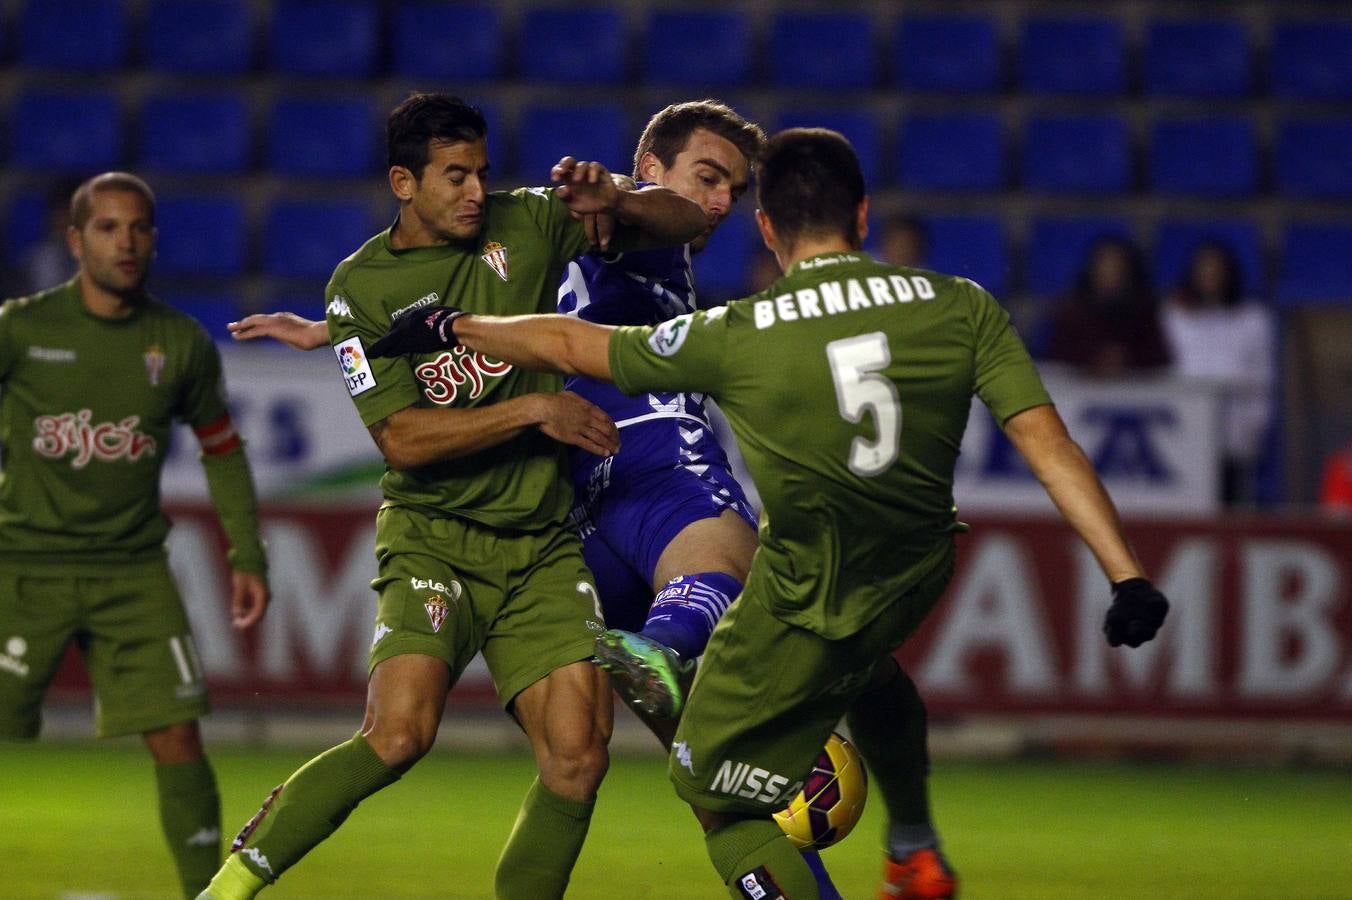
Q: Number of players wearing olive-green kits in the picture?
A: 3